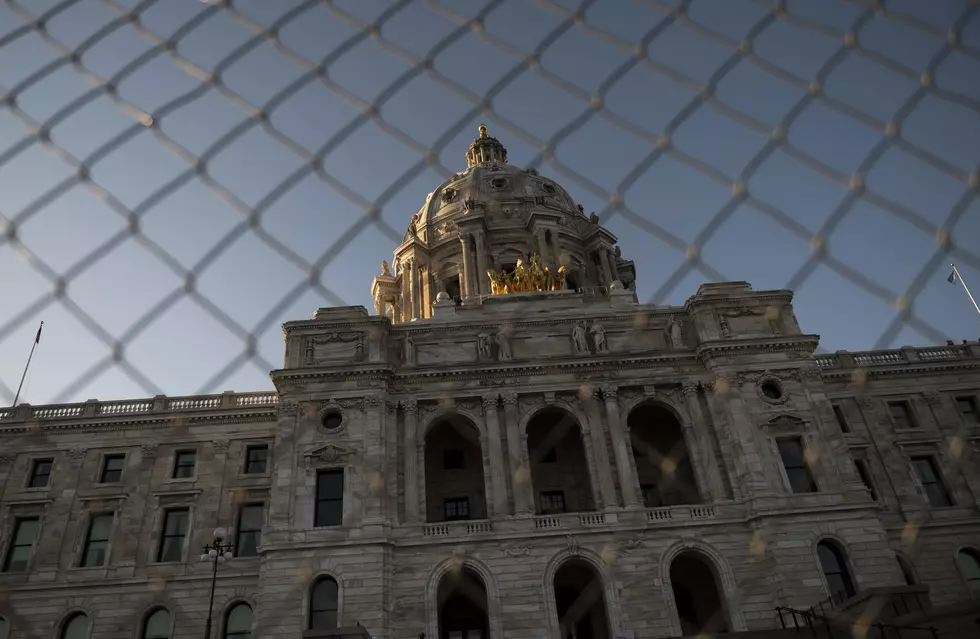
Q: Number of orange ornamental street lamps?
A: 0